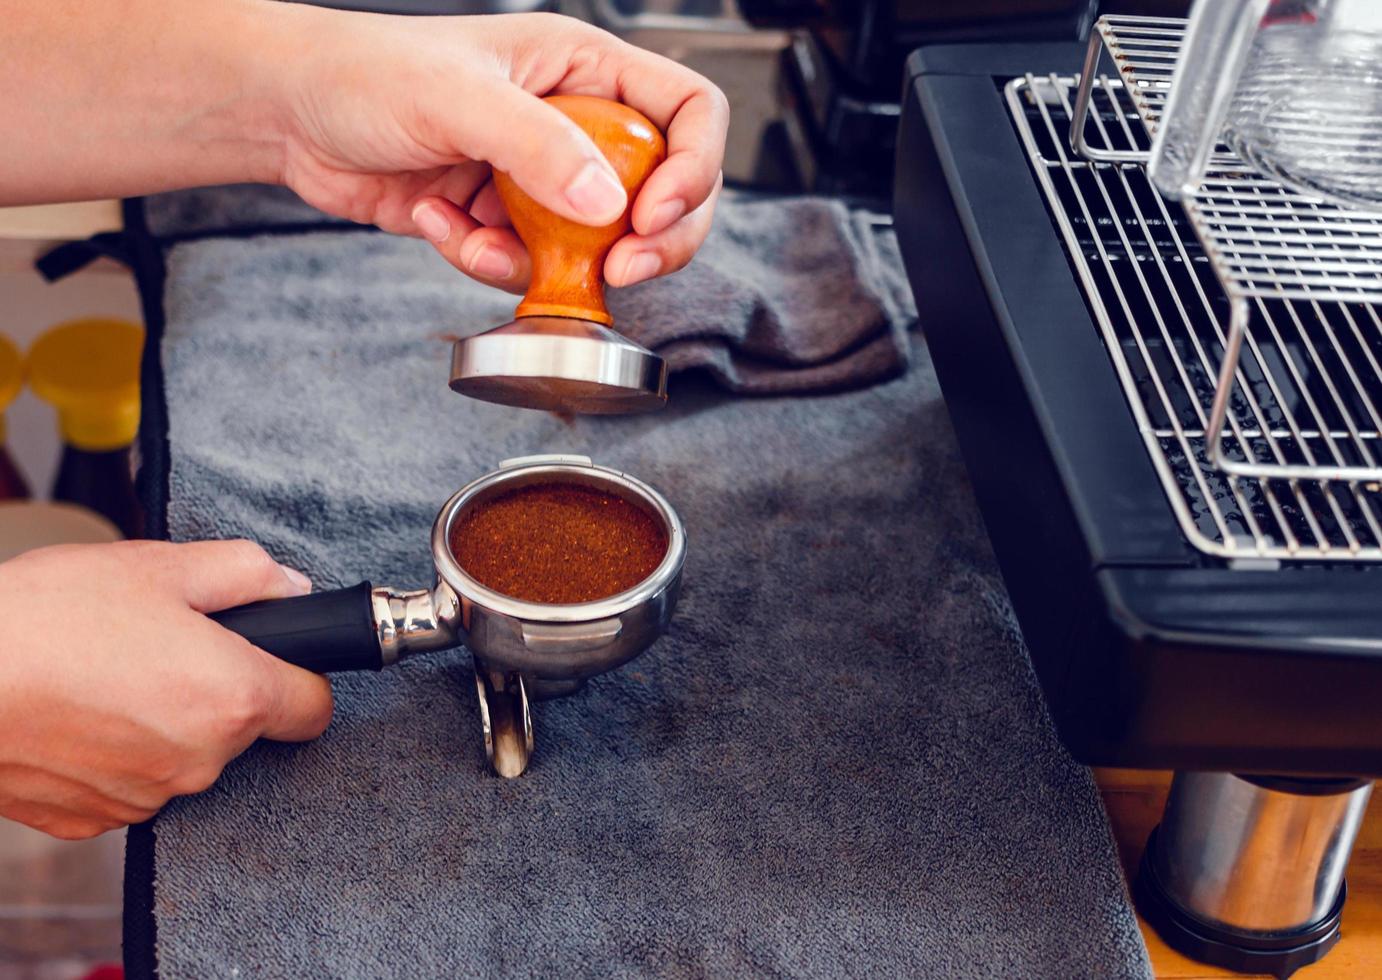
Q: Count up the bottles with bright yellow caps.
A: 2